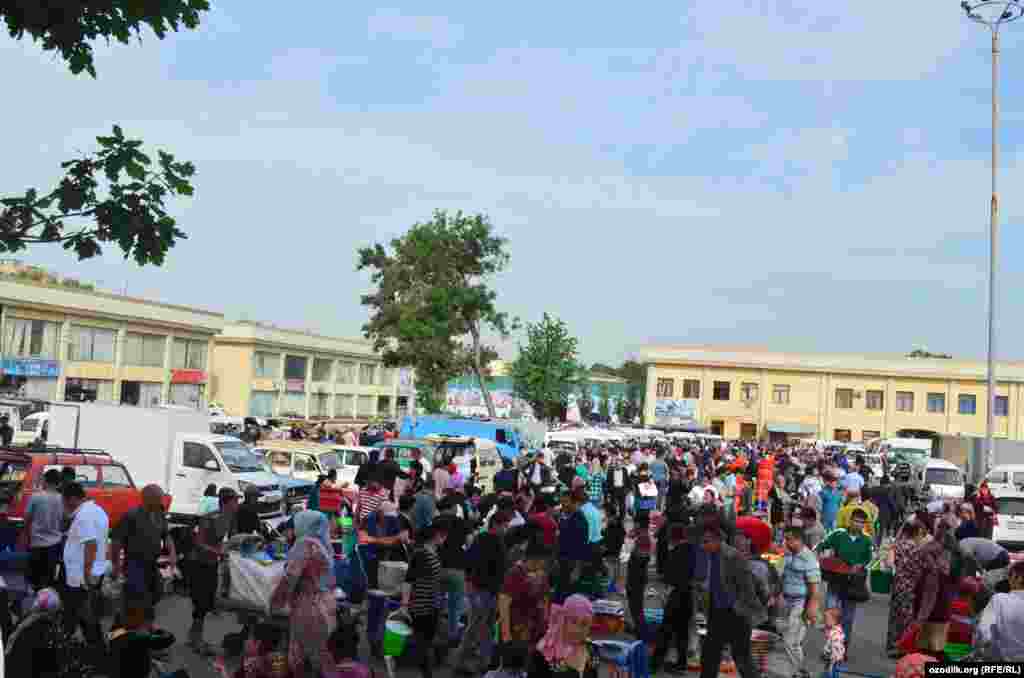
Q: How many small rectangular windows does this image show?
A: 11